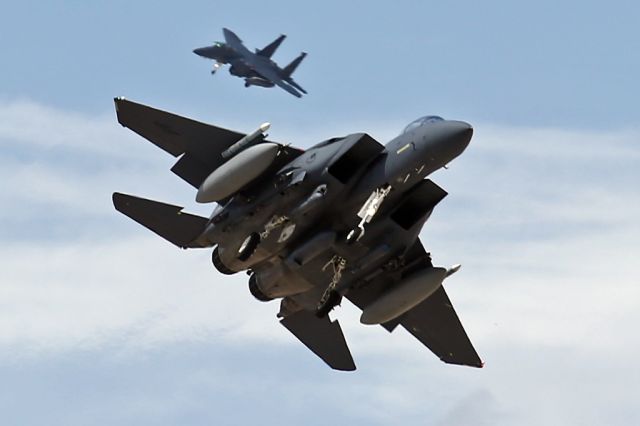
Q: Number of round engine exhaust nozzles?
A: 2